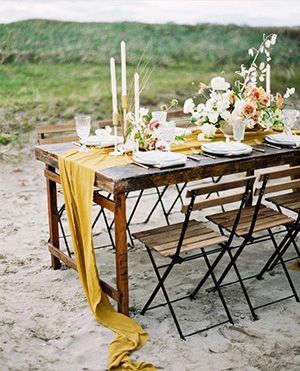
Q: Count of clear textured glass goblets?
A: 5